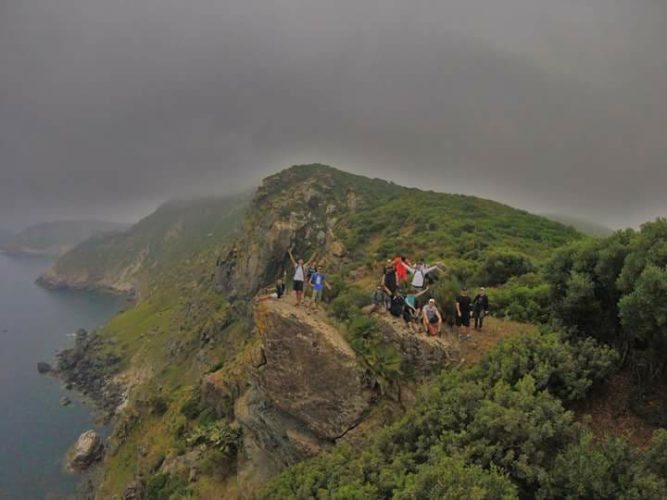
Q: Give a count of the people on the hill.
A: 13